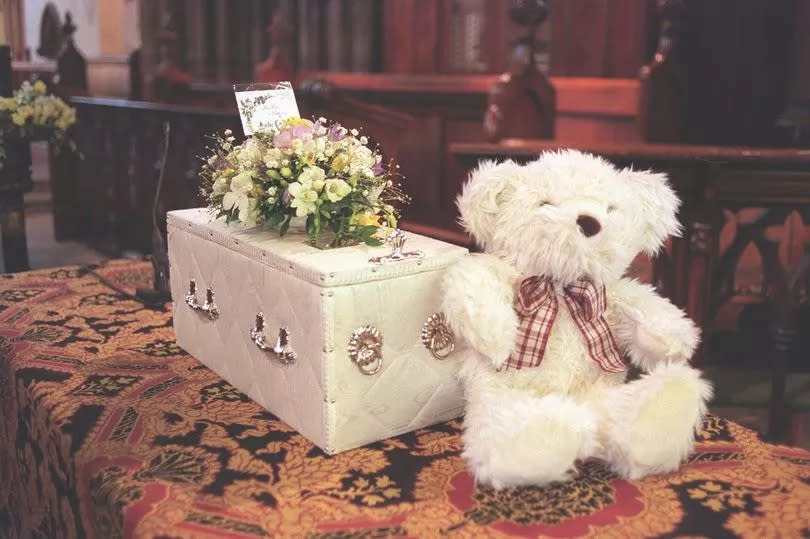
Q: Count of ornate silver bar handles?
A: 2